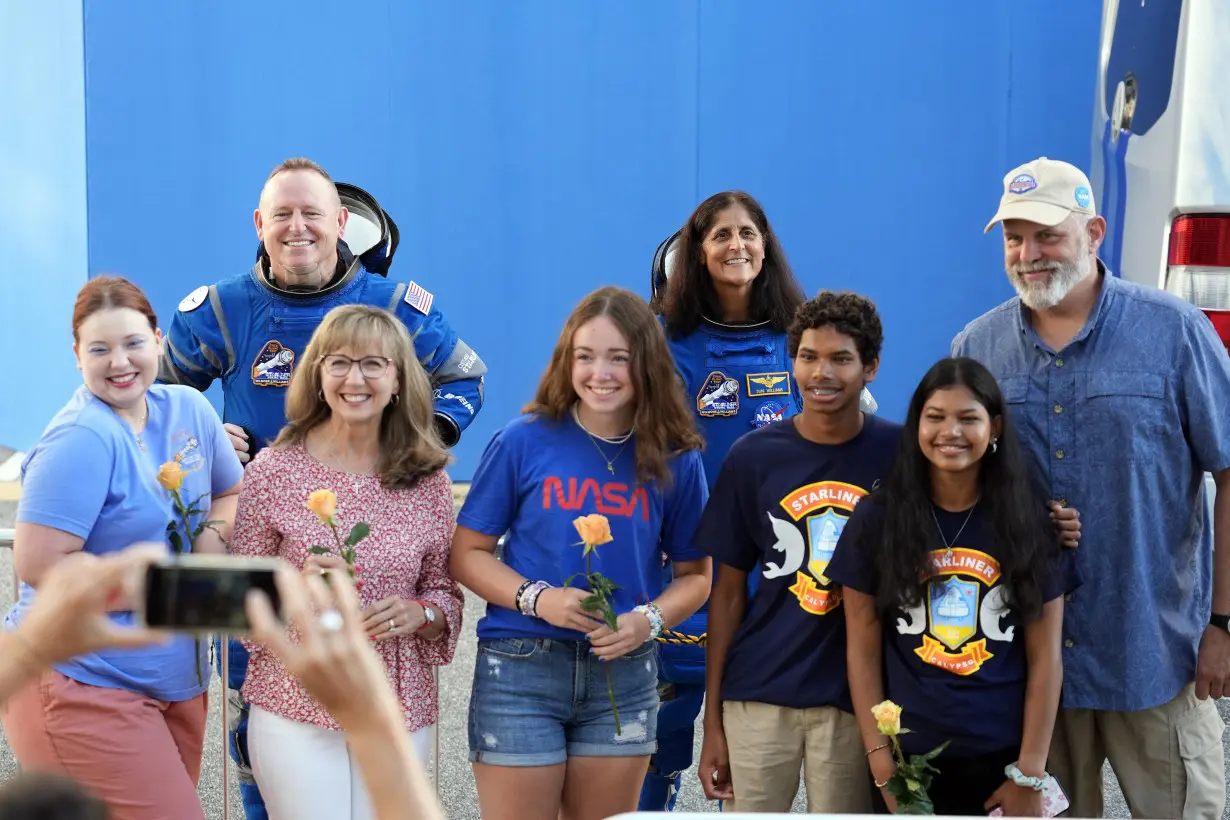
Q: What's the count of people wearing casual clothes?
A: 6